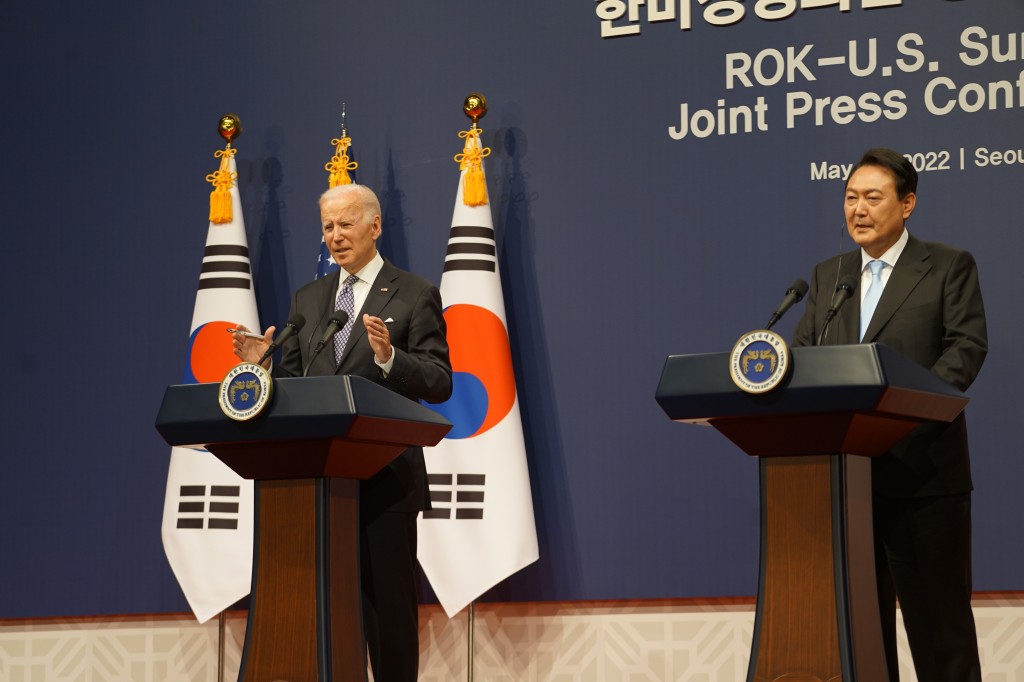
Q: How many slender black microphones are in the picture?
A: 4